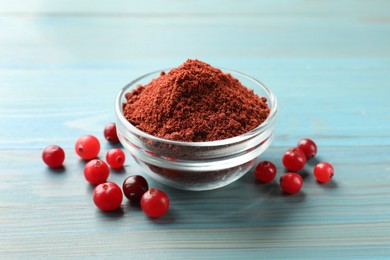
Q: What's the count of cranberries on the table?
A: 13